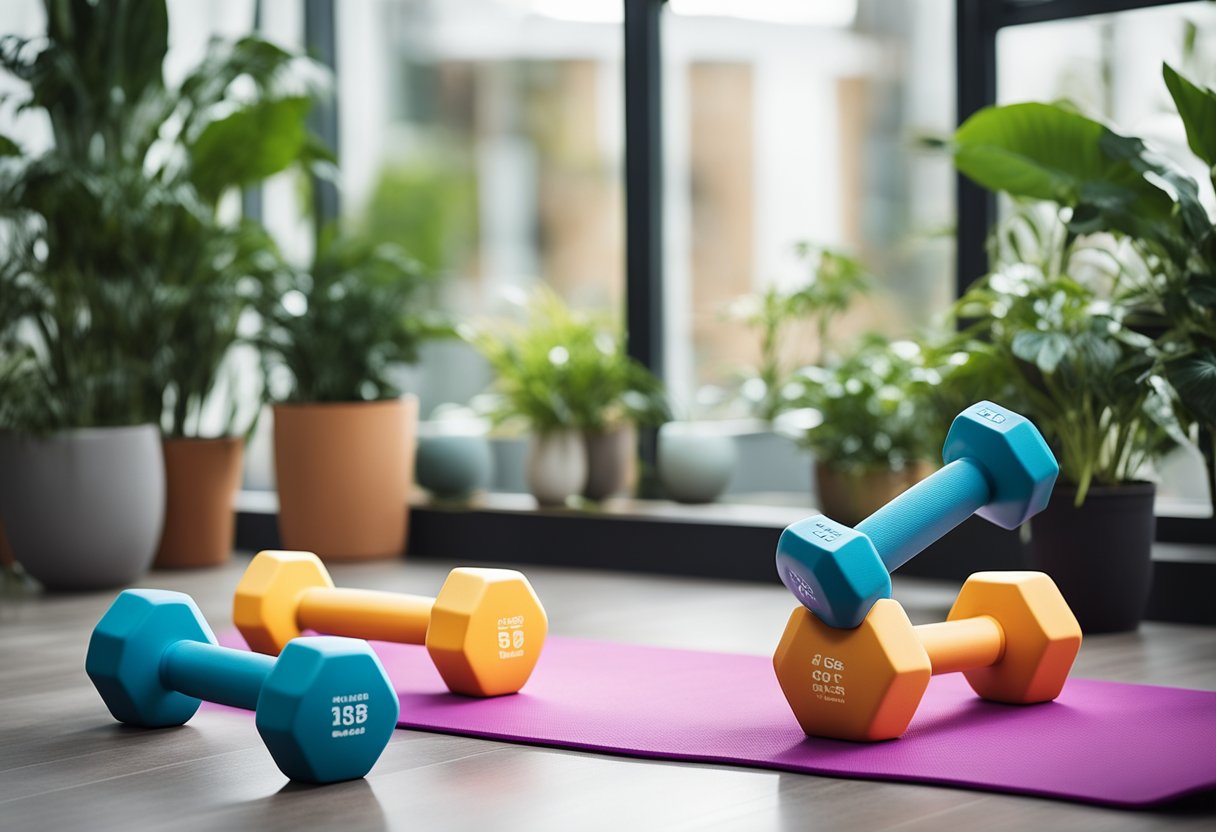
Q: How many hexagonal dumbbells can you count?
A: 4